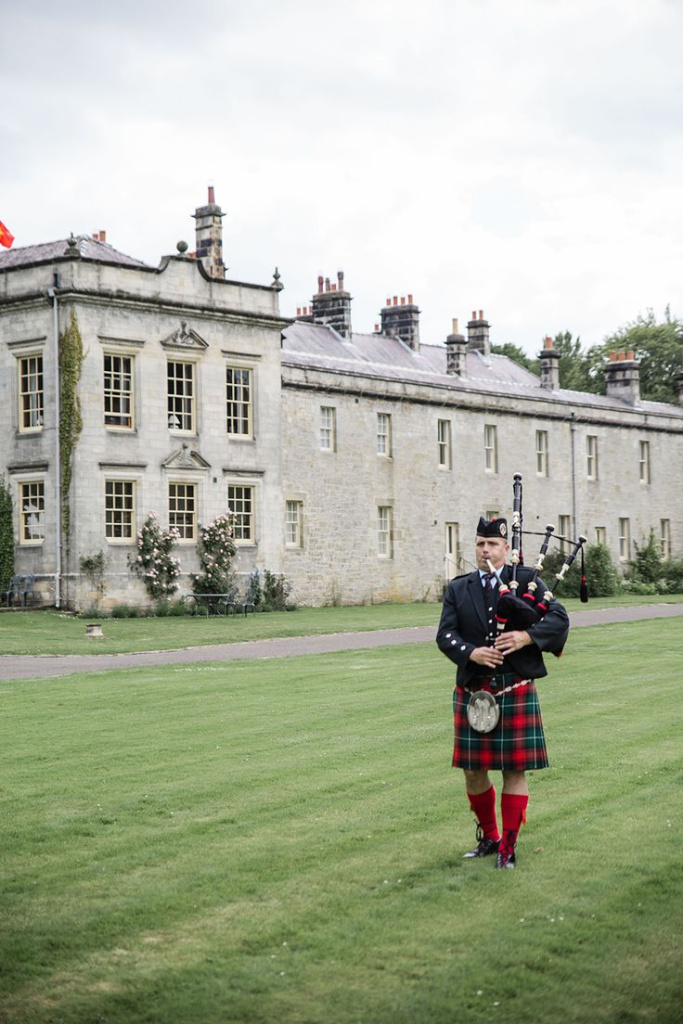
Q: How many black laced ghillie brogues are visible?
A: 2